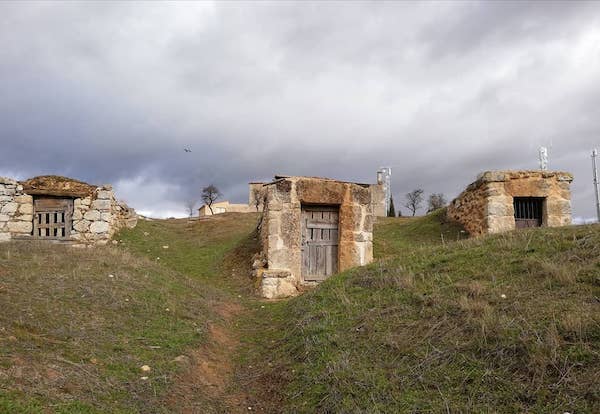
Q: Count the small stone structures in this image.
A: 3